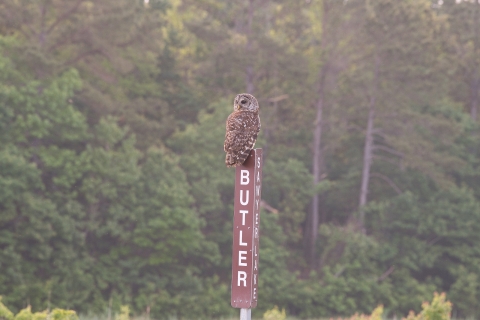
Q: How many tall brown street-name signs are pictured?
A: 2